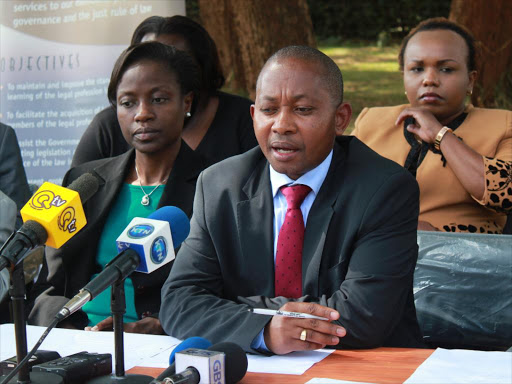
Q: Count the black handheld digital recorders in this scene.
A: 2